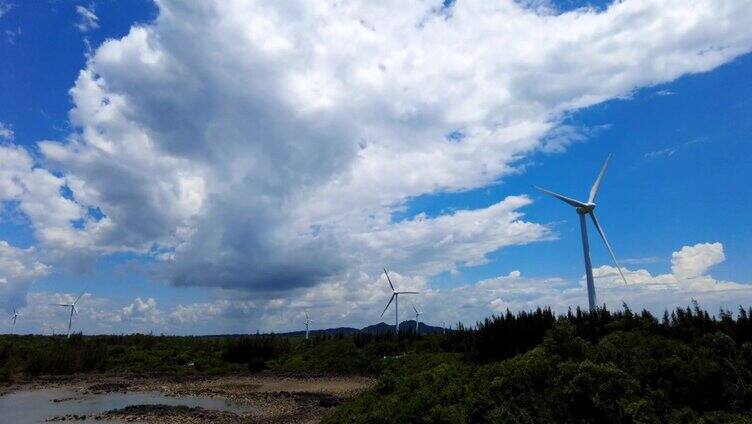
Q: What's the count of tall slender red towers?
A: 0